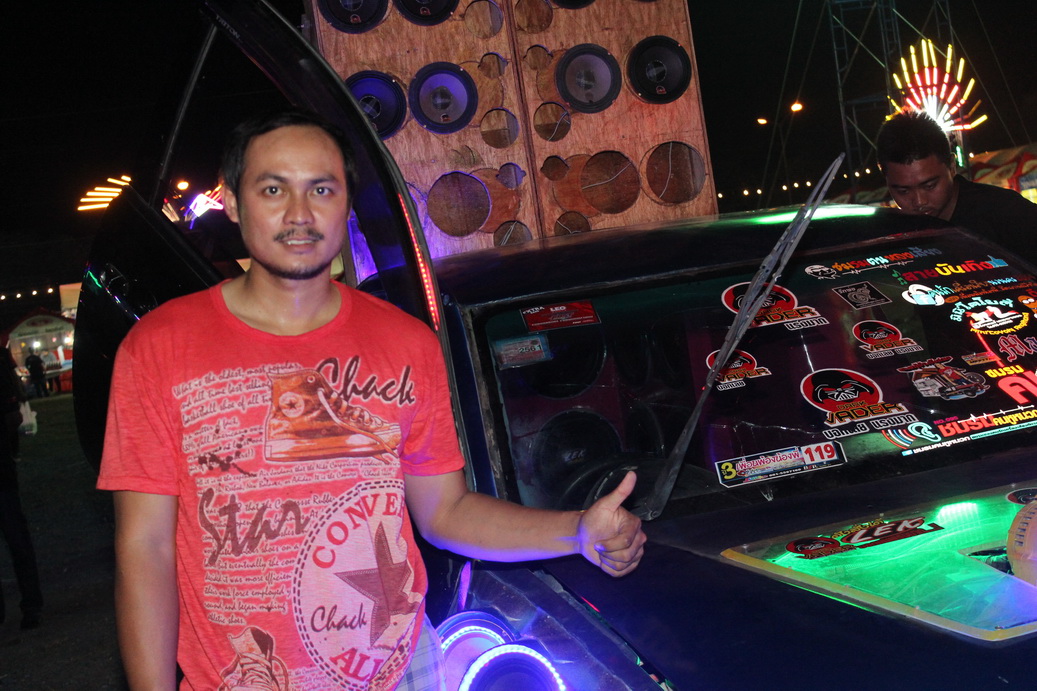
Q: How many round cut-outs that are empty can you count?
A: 13